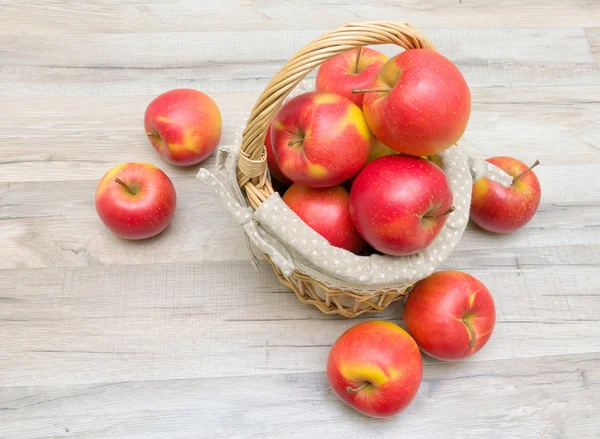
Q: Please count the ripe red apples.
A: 11